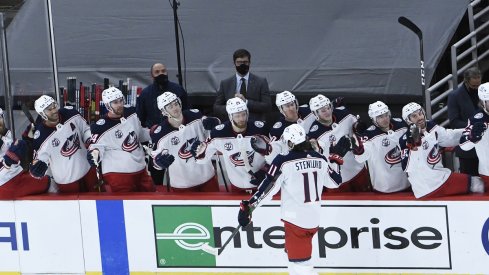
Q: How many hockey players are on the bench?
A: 10